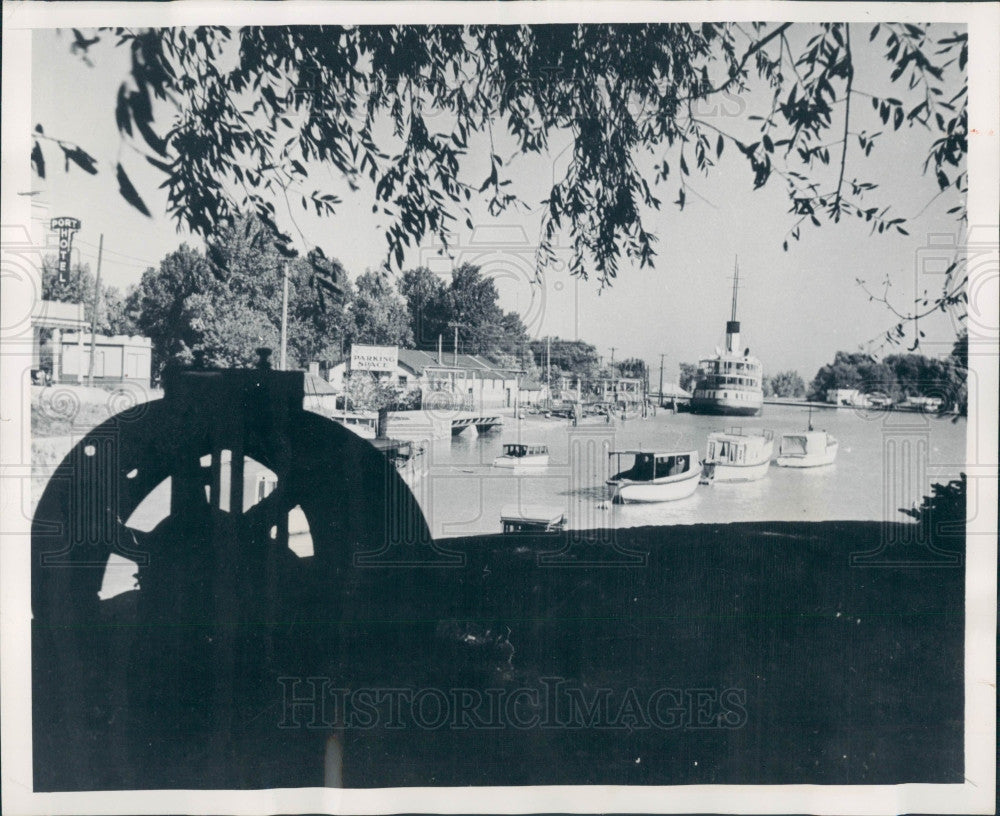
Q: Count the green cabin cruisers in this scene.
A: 0